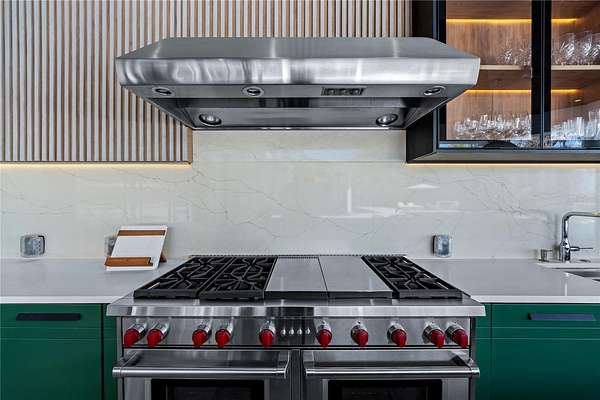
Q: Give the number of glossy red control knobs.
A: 10